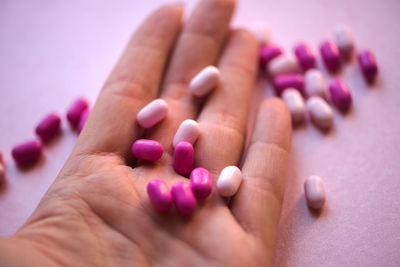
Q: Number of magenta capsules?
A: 15